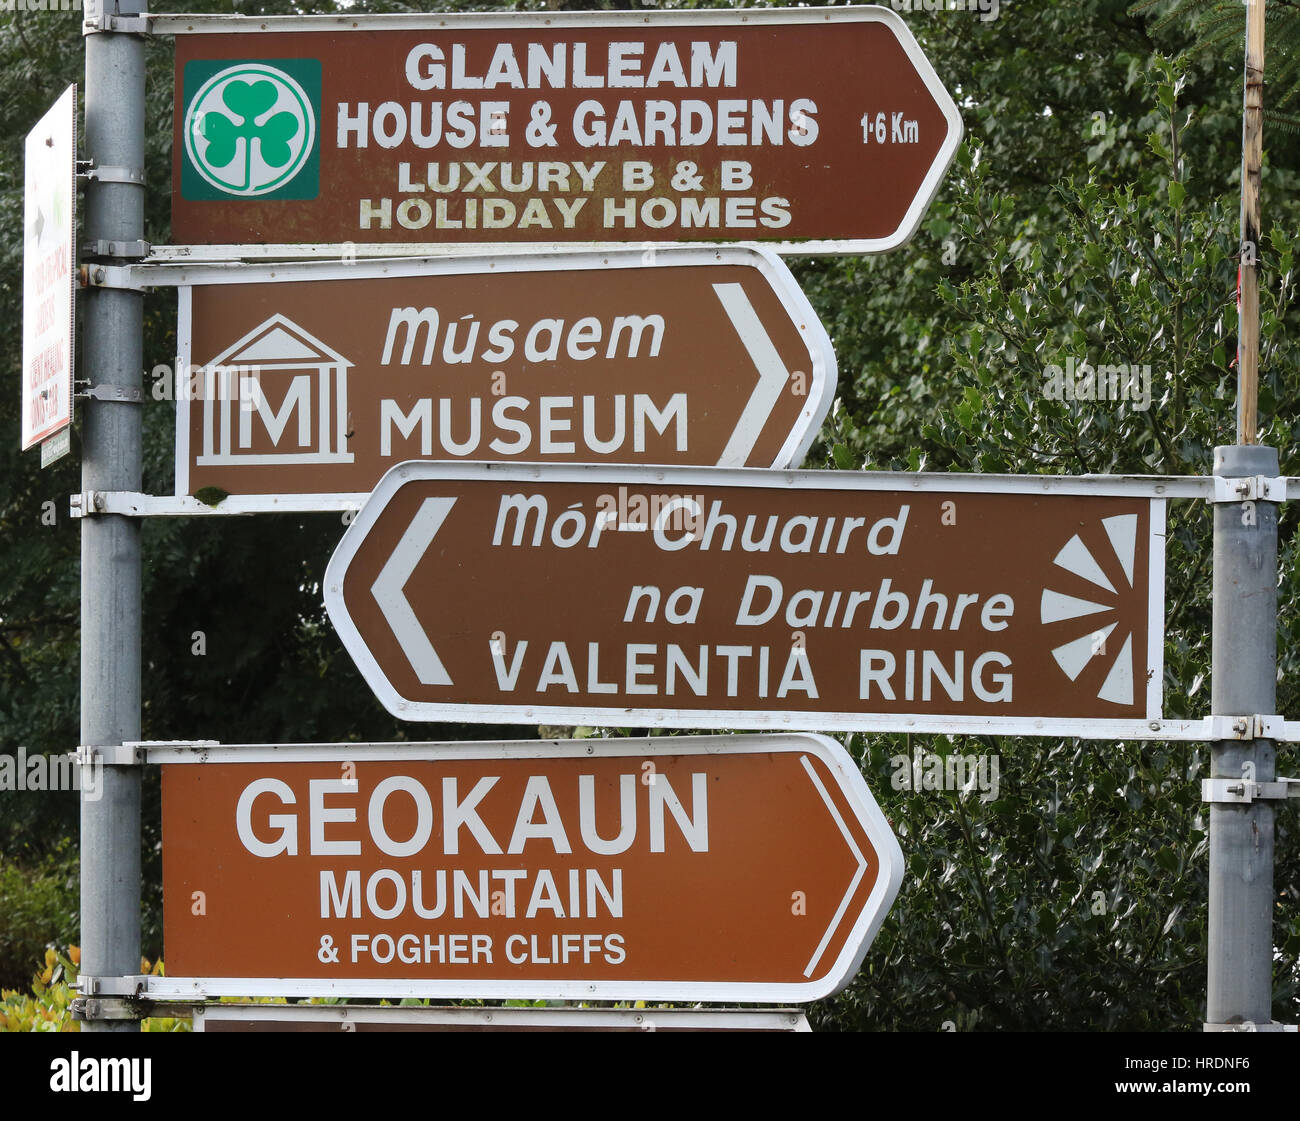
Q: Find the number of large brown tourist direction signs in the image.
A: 4